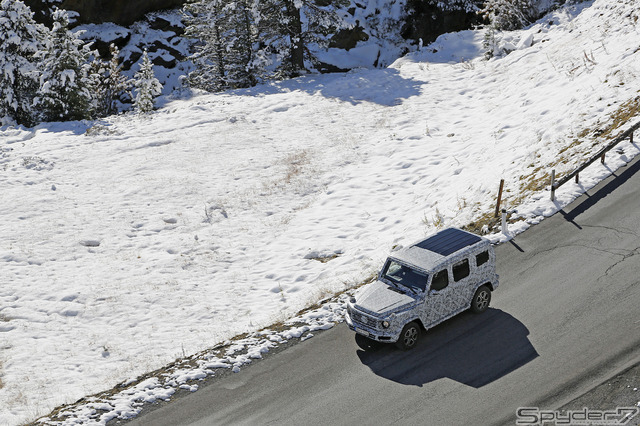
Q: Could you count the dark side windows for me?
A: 3